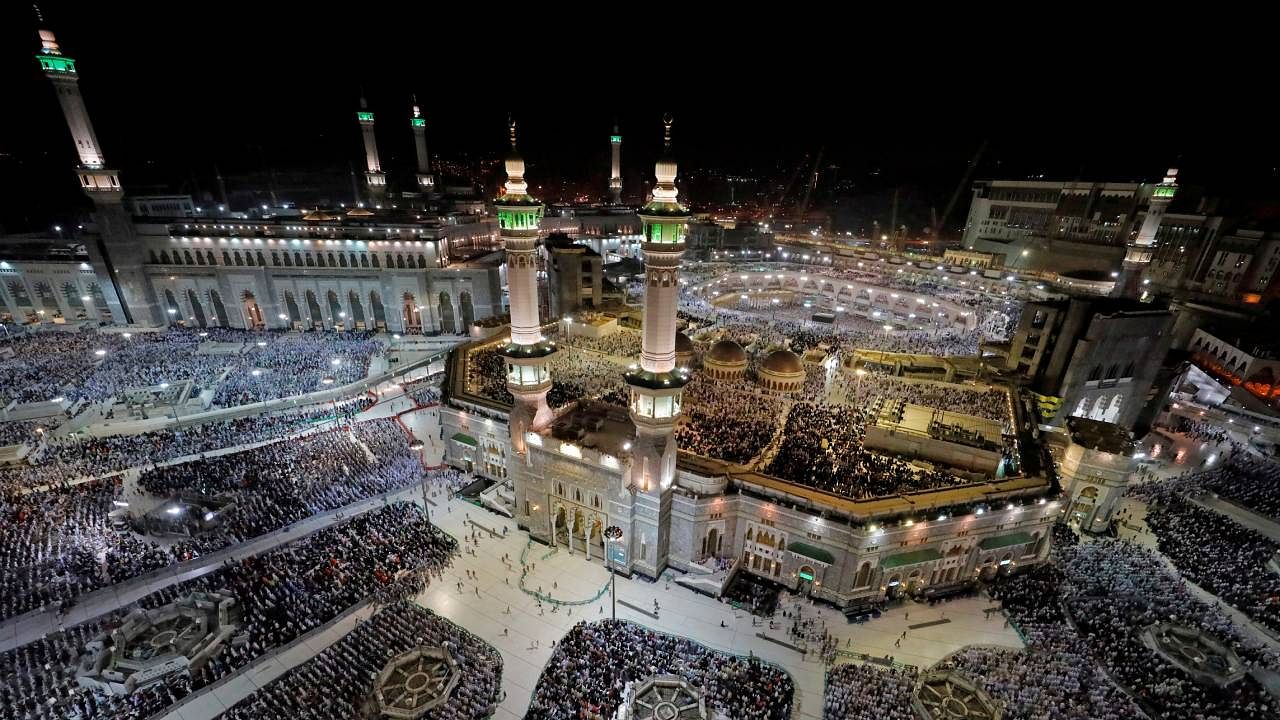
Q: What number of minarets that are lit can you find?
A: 7